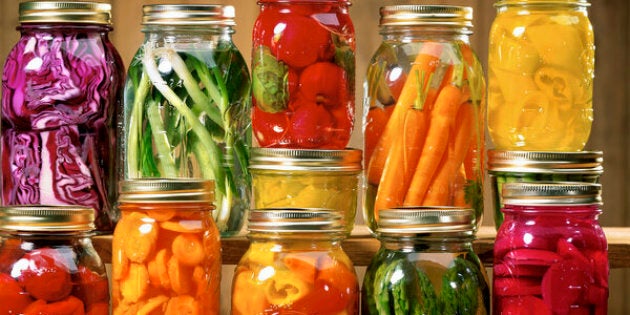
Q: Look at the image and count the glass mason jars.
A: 12